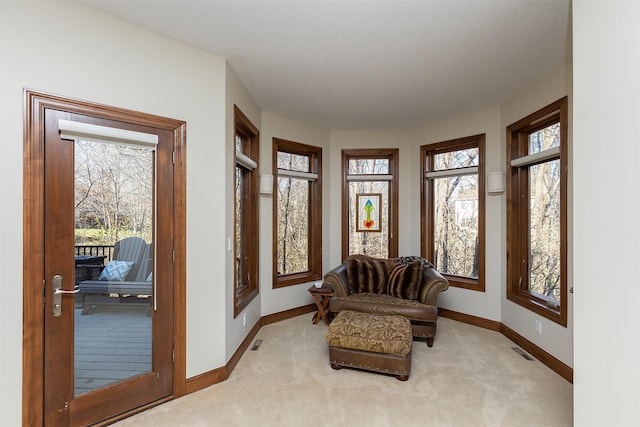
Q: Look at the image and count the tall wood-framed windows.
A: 5